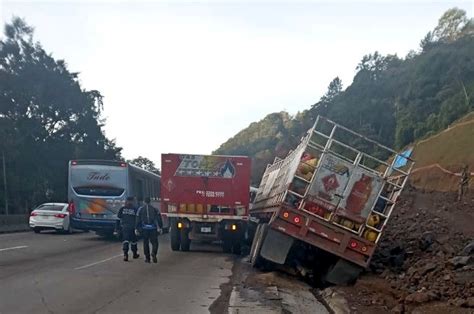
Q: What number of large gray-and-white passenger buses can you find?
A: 1